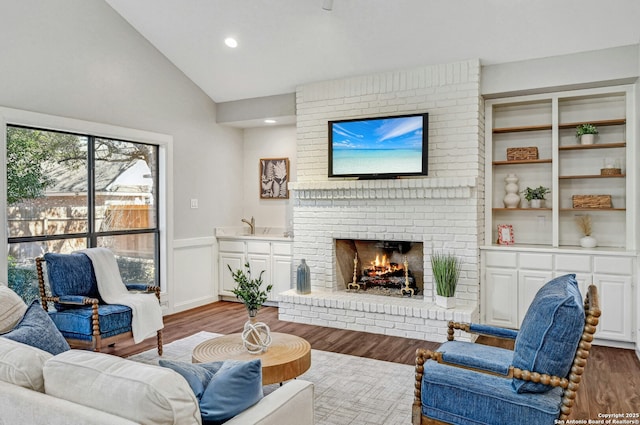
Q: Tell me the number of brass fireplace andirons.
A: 2